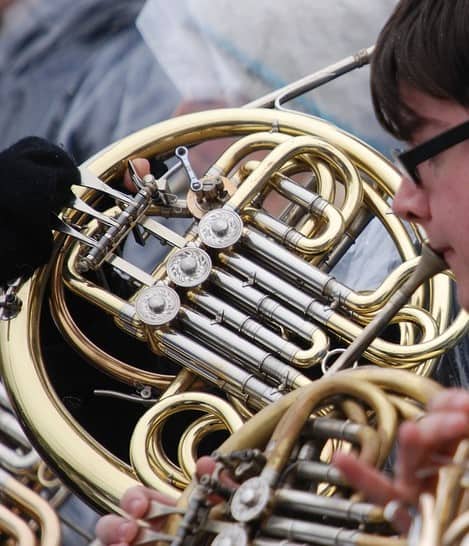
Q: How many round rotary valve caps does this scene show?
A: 5